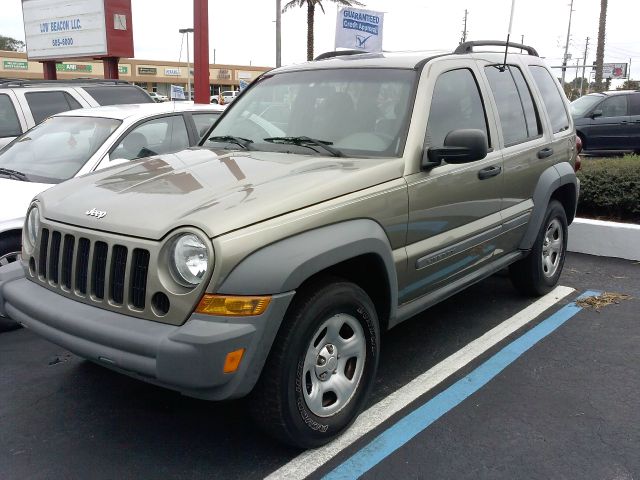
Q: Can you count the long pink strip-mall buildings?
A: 1